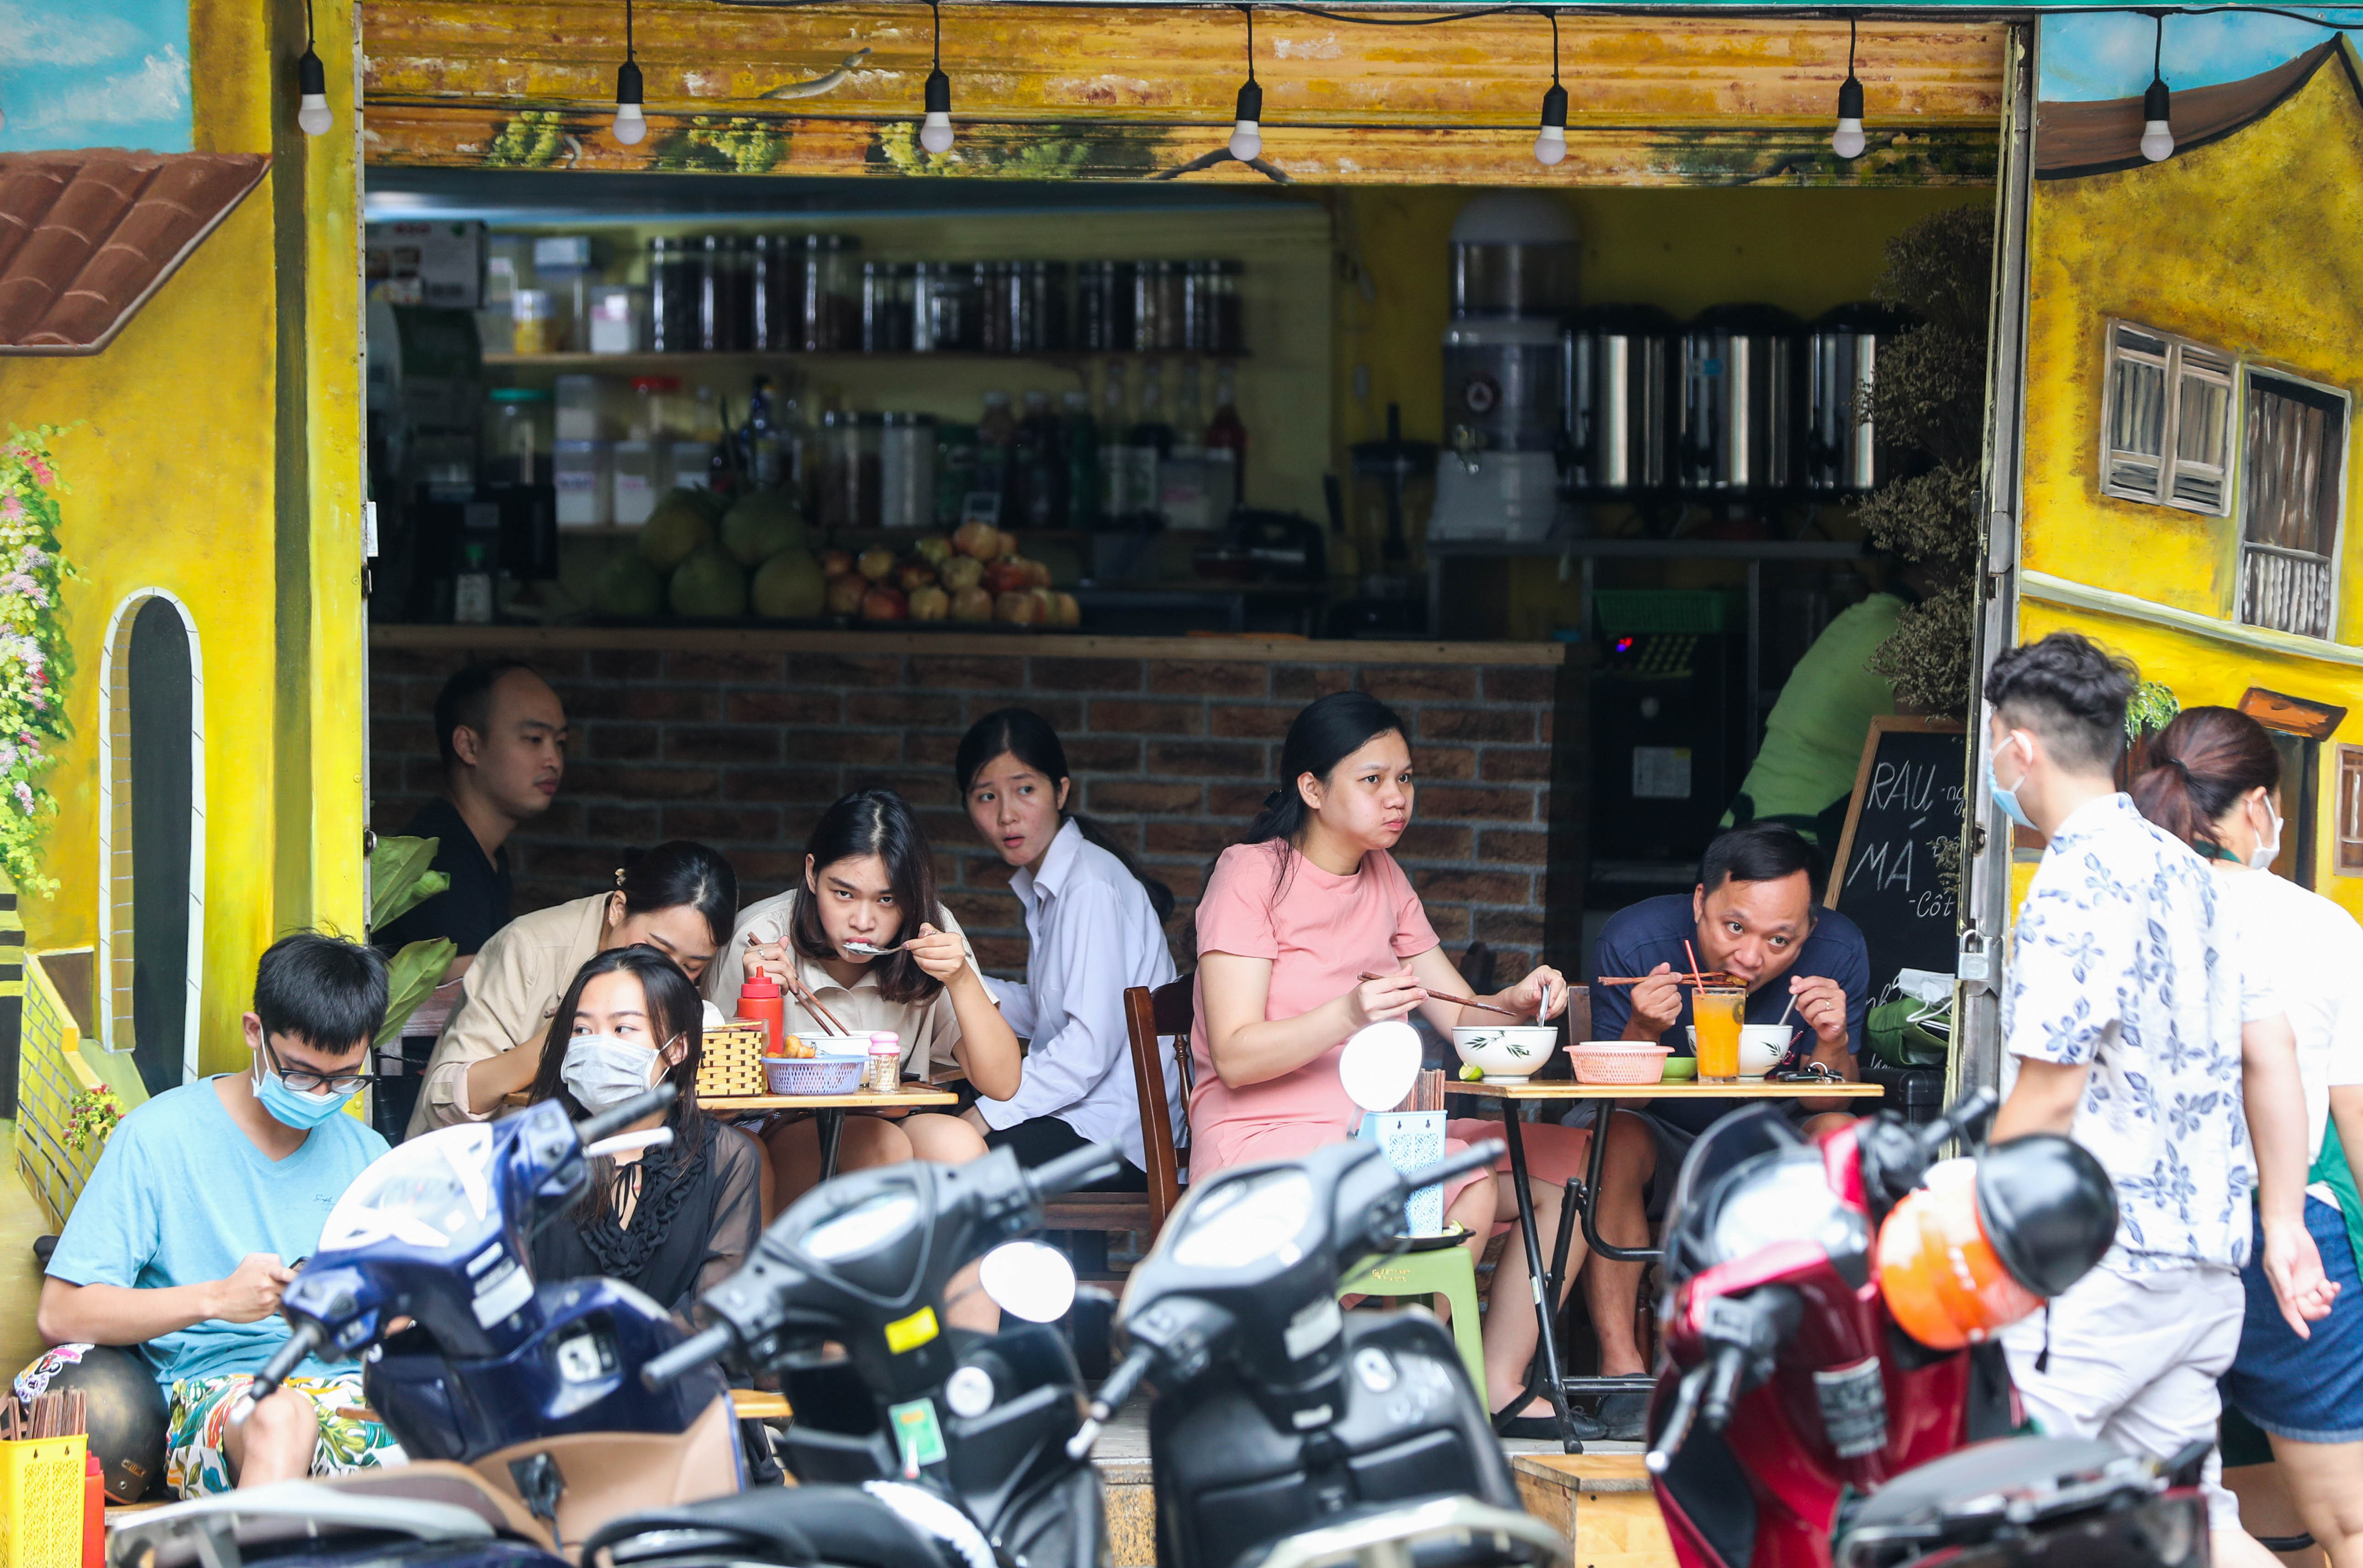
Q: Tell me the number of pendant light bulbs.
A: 7